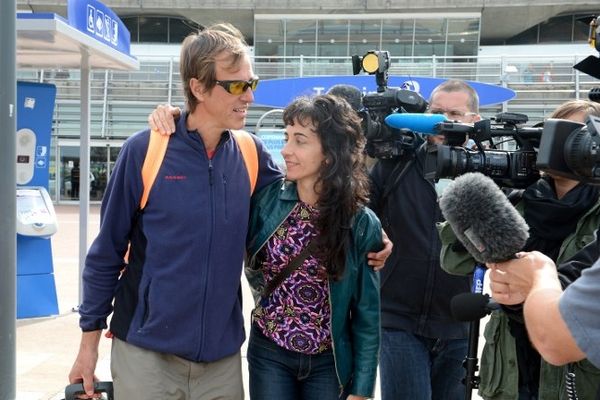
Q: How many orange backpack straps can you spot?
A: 2